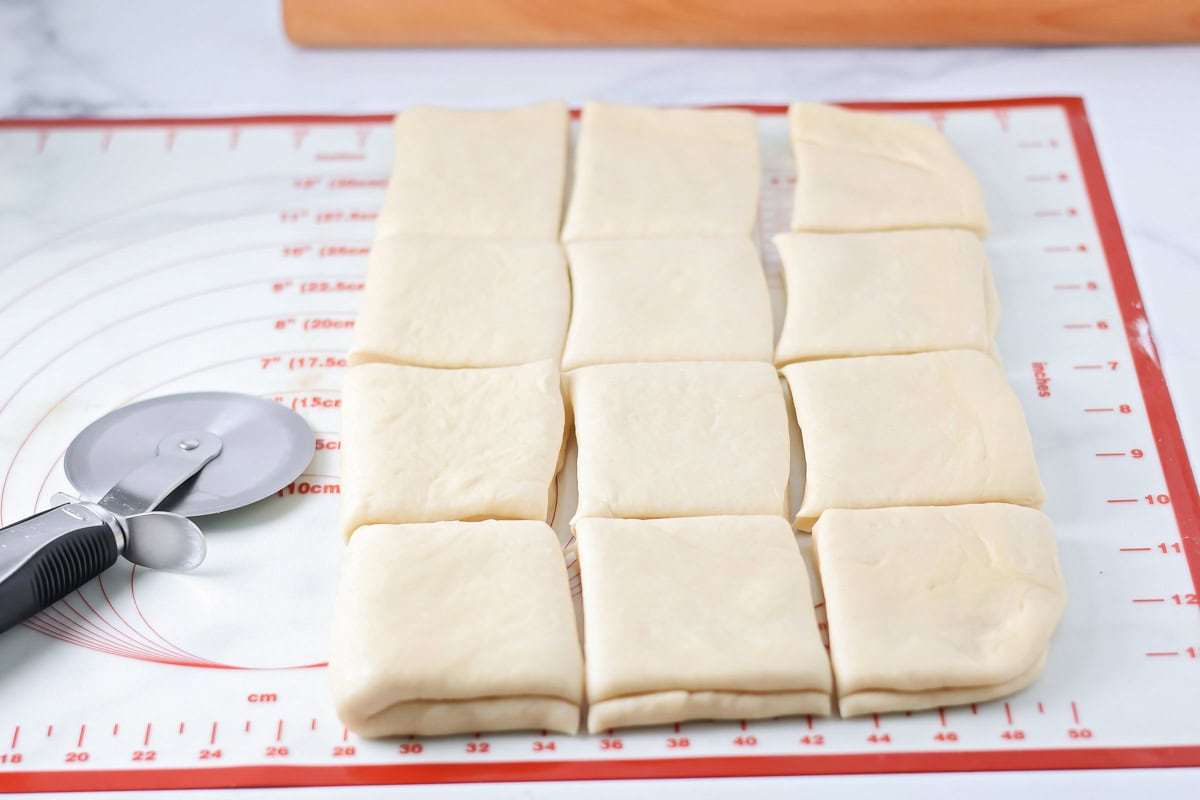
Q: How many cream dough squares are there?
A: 12